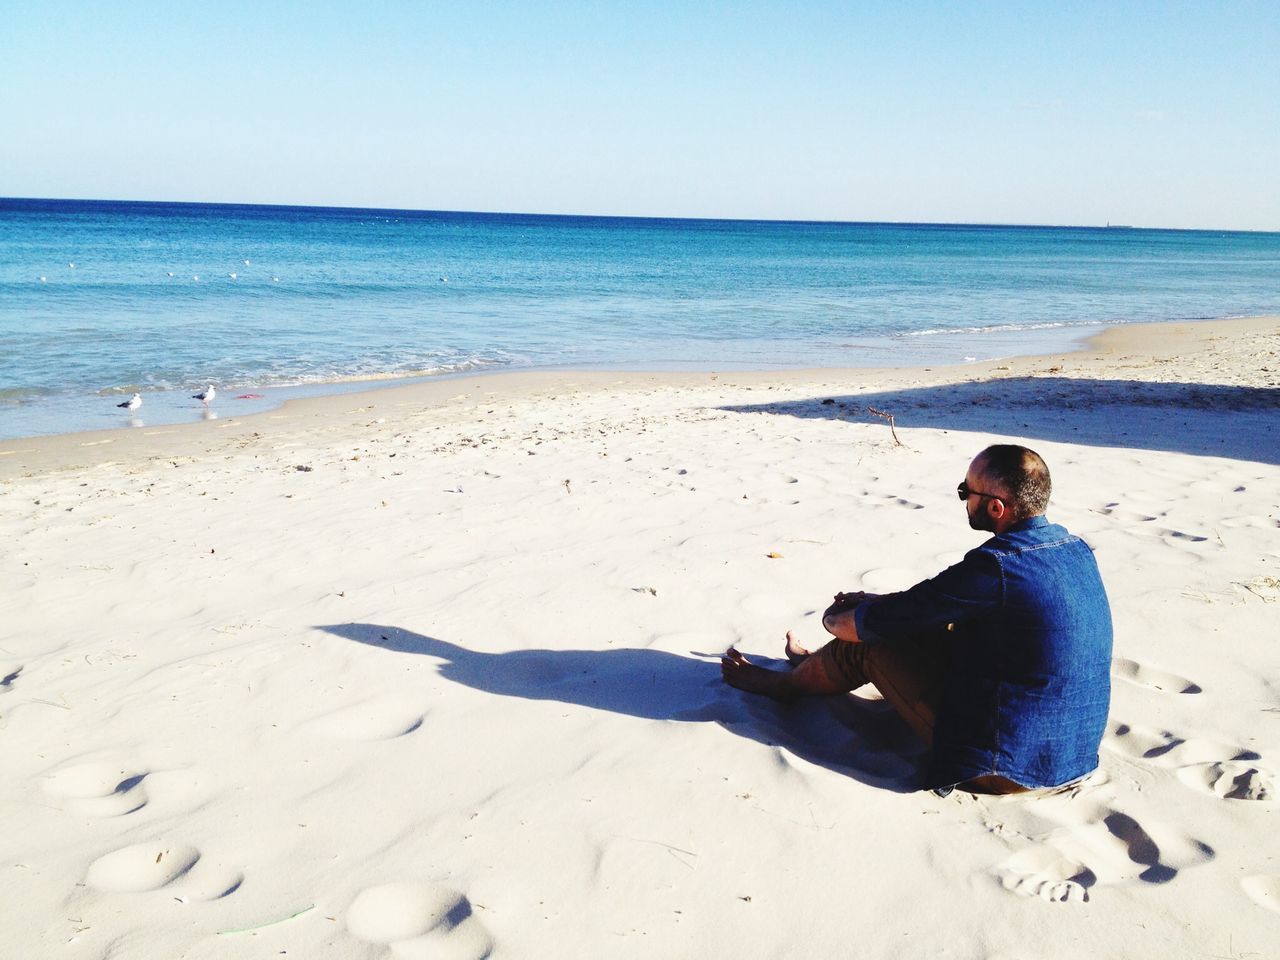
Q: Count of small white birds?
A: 2